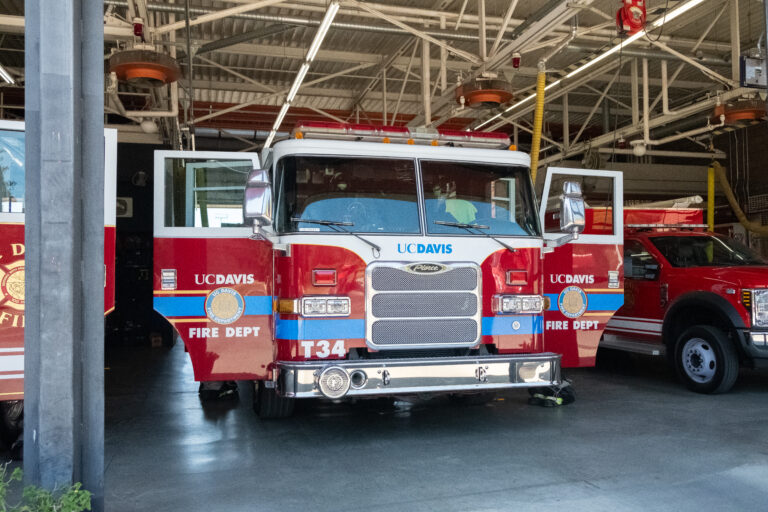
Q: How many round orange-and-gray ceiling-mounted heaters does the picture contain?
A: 3